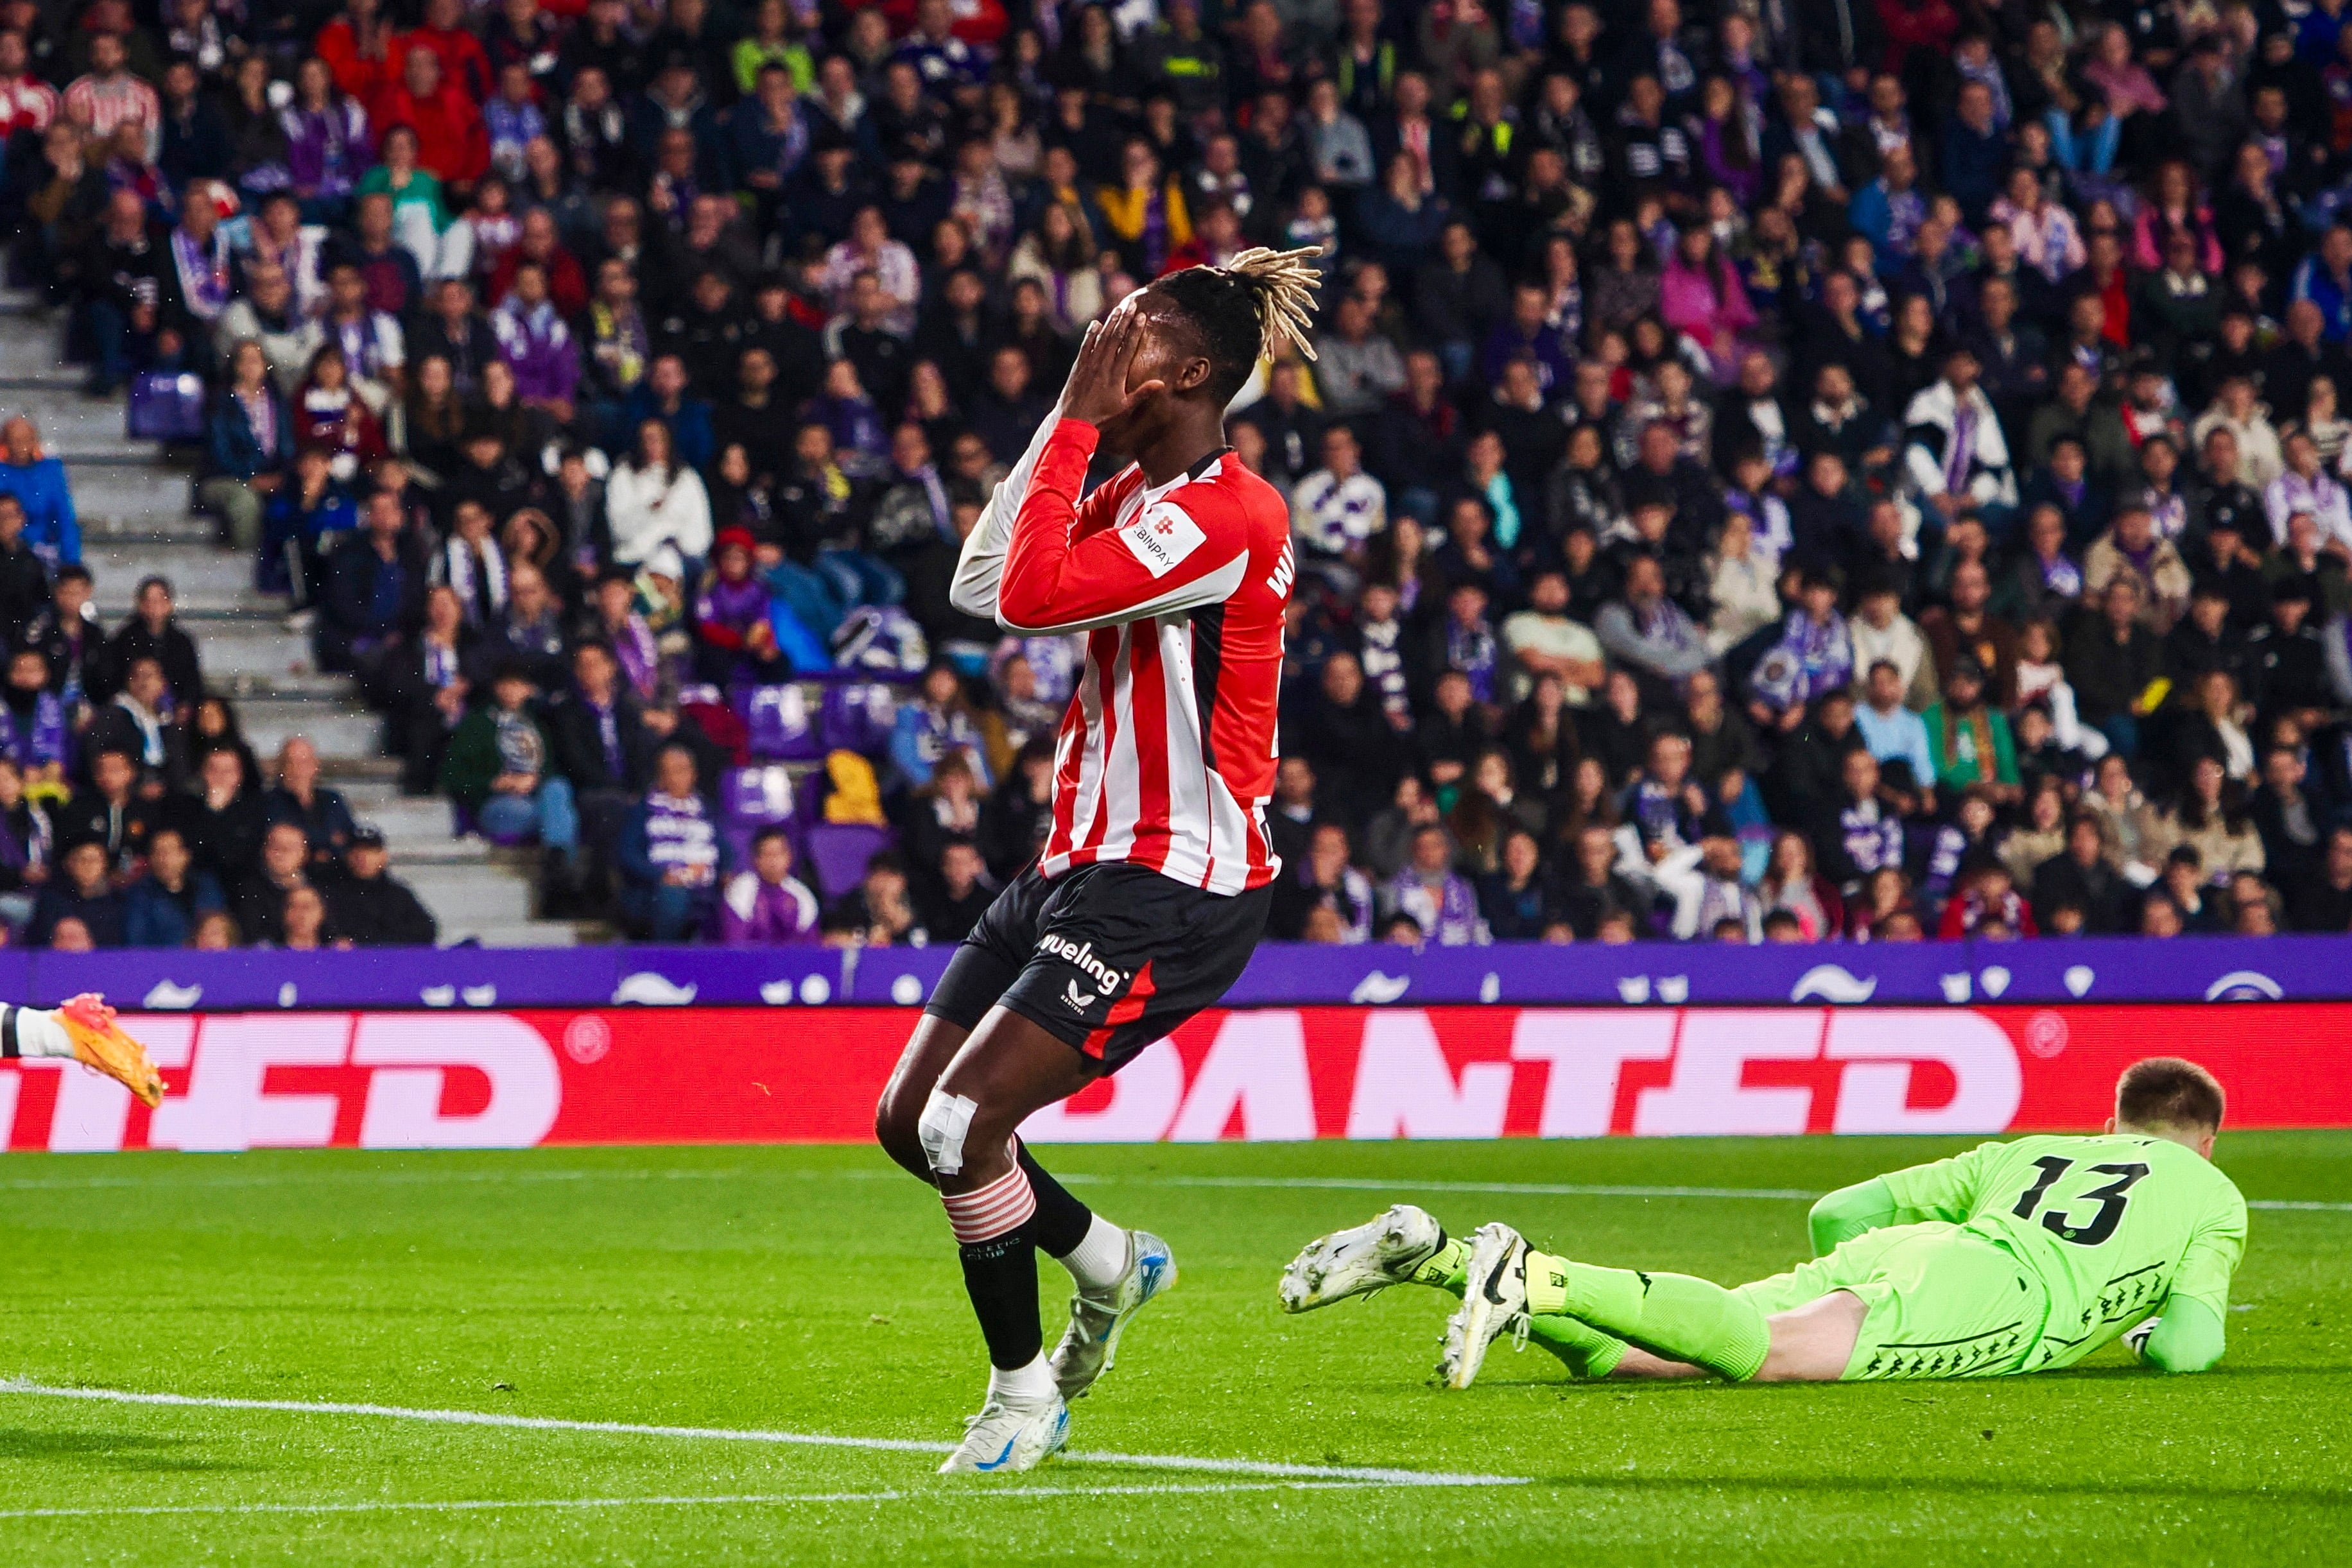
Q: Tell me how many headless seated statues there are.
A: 0